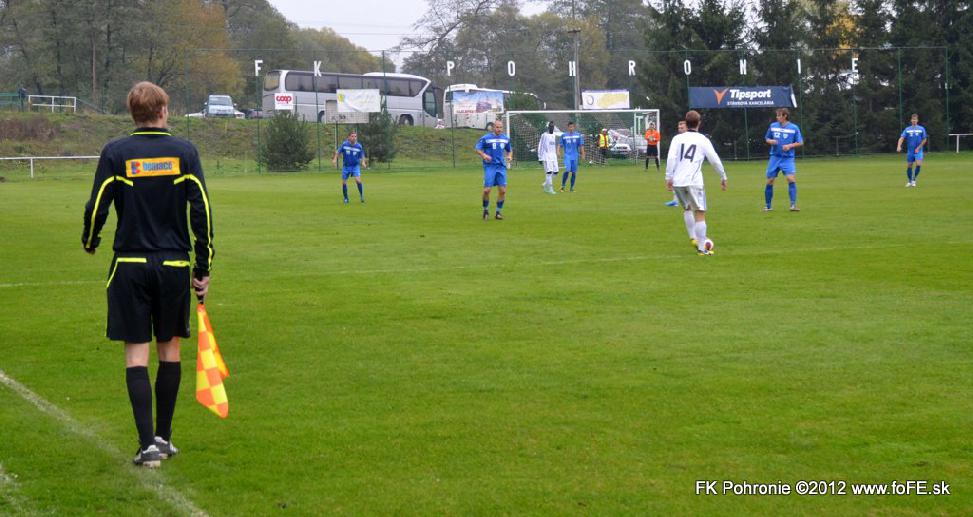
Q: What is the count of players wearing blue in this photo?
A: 5